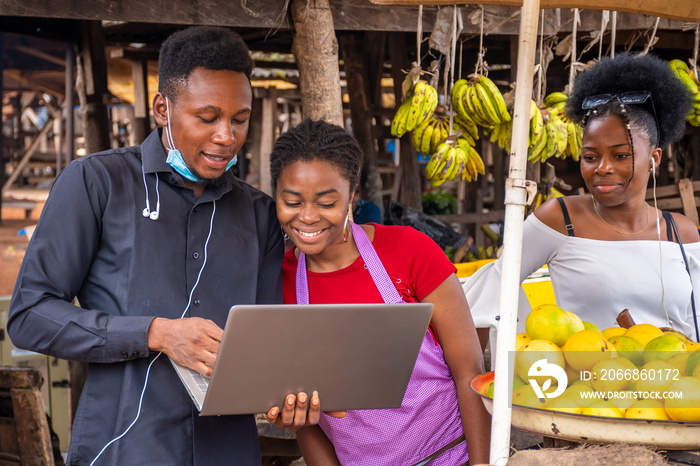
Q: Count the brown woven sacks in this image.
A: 0